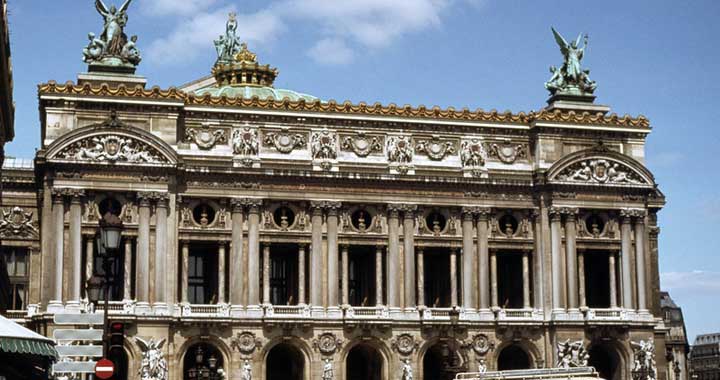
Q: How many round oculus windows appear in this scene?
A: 7